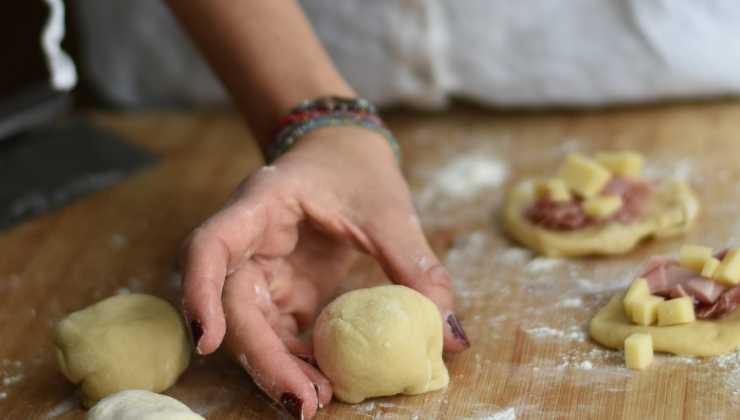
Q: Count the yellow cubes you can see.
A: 11